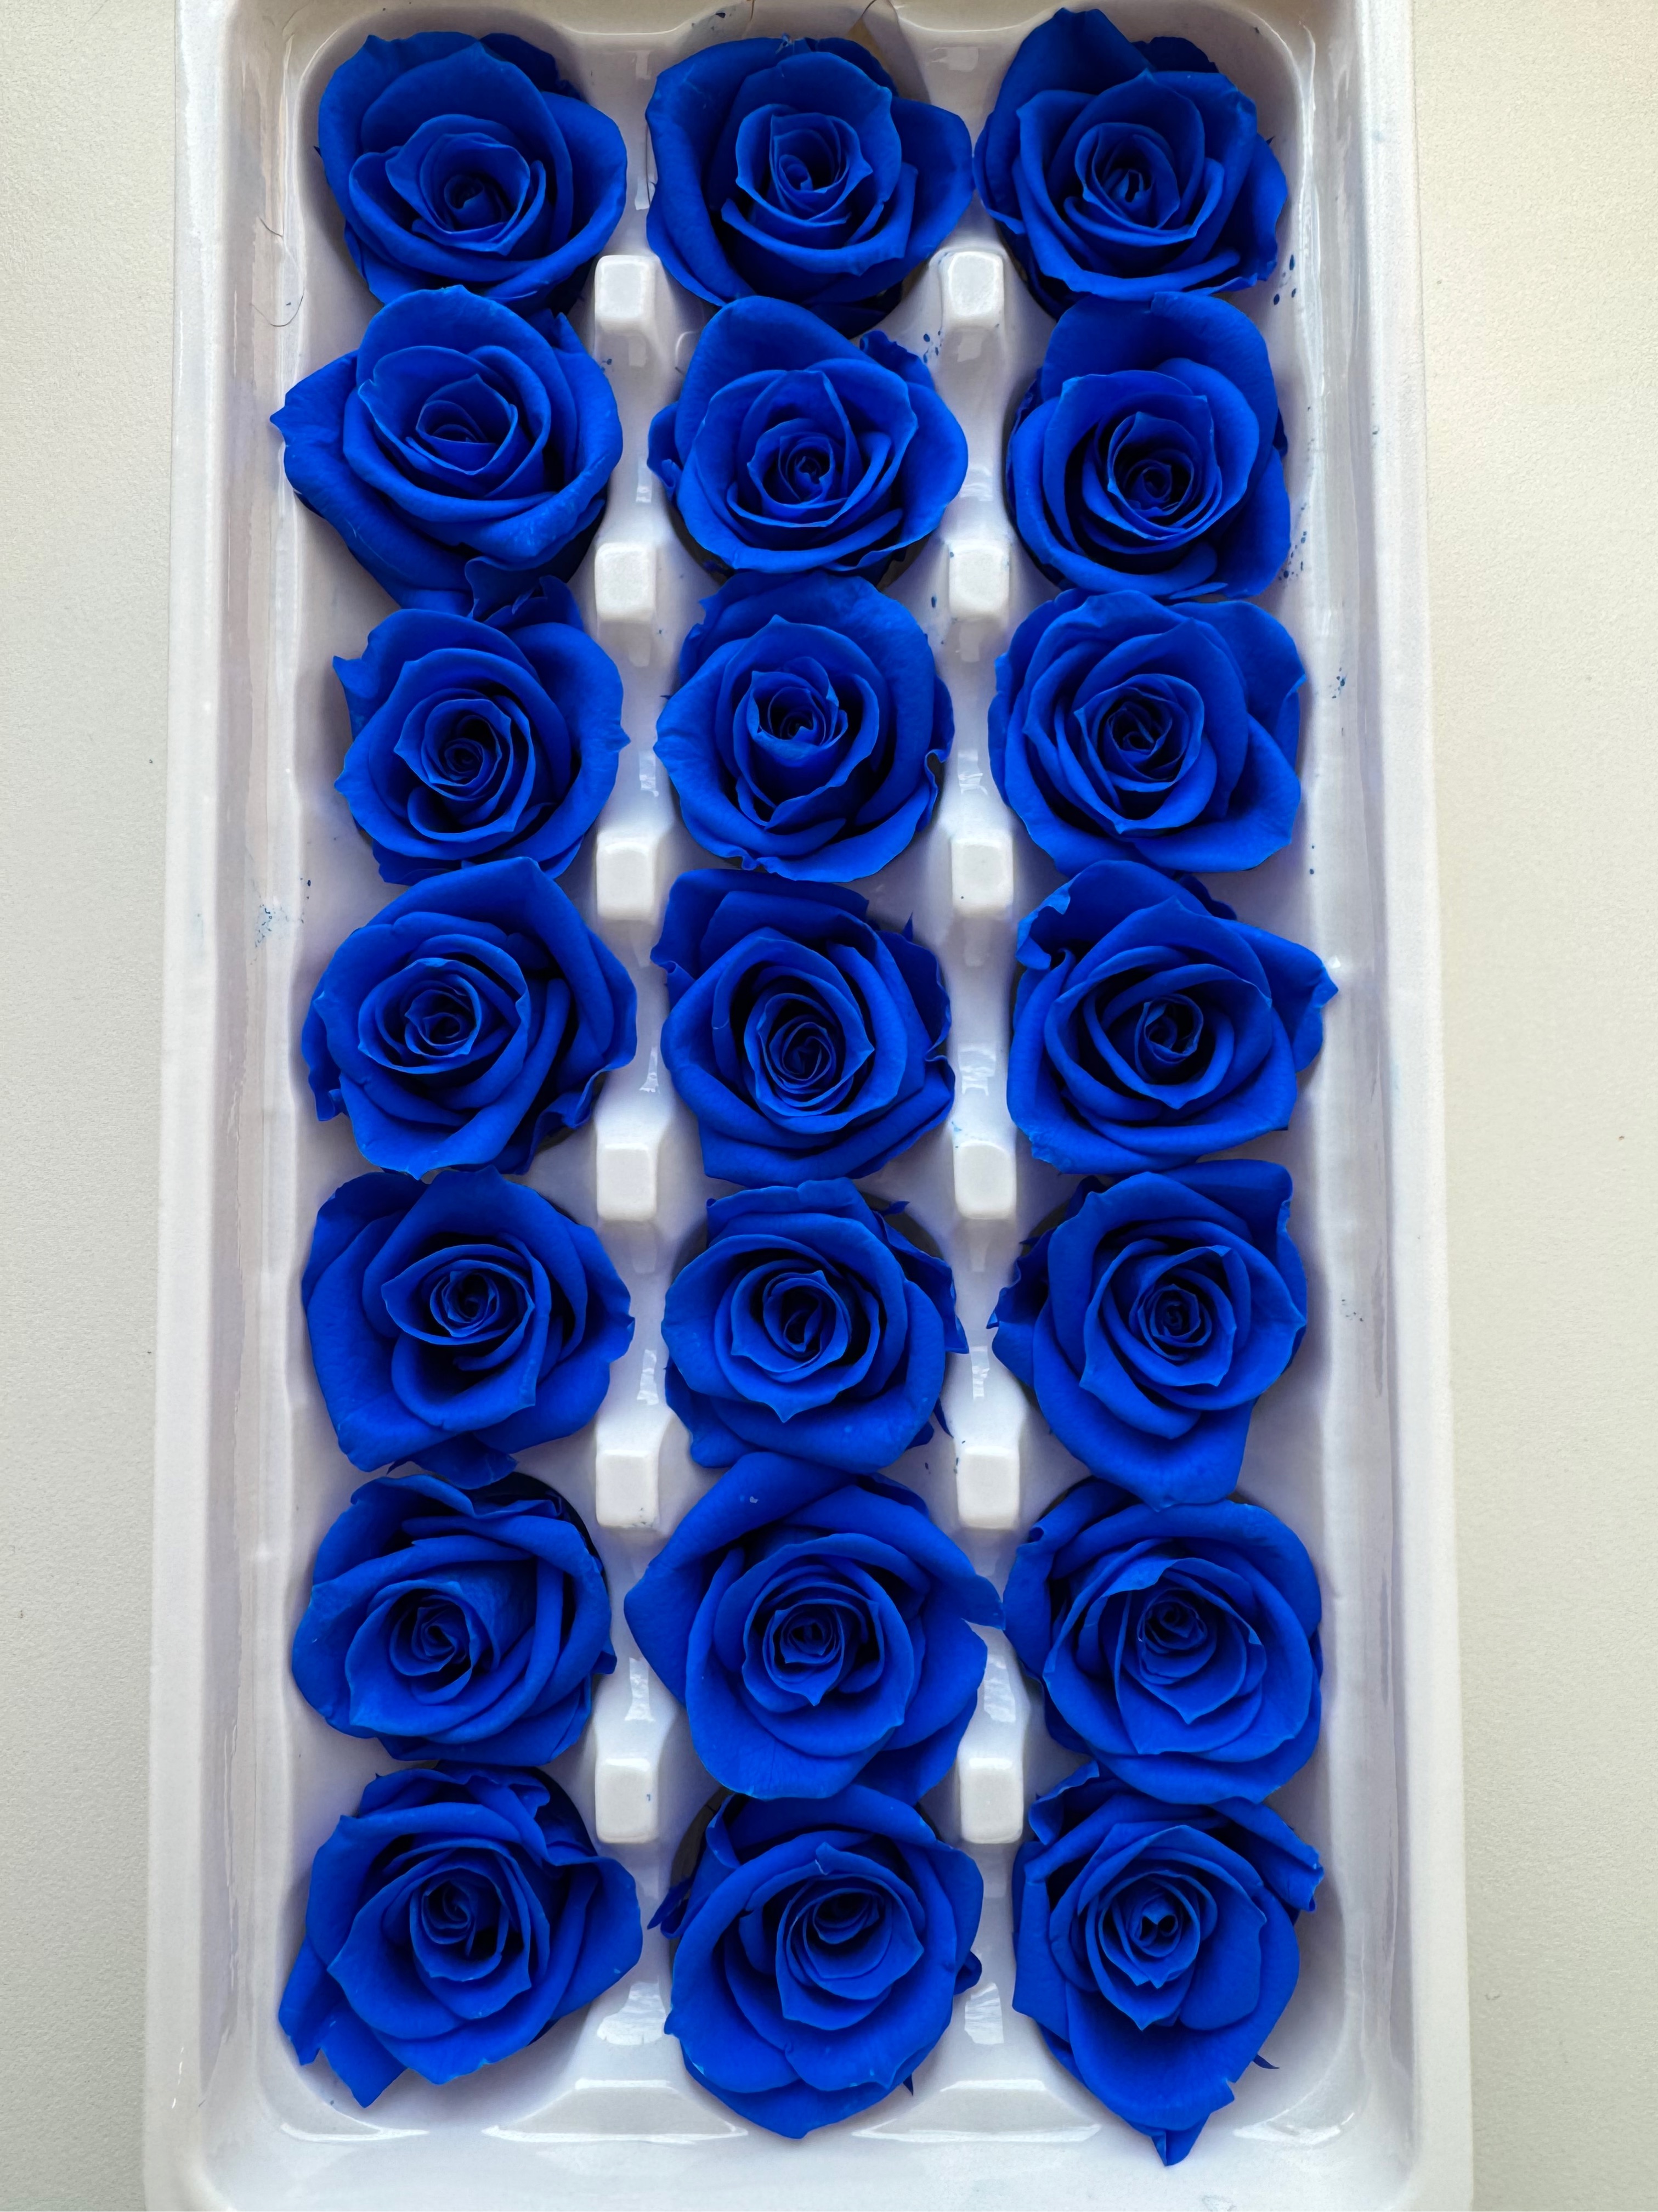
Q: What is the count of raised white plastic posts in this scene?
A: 12